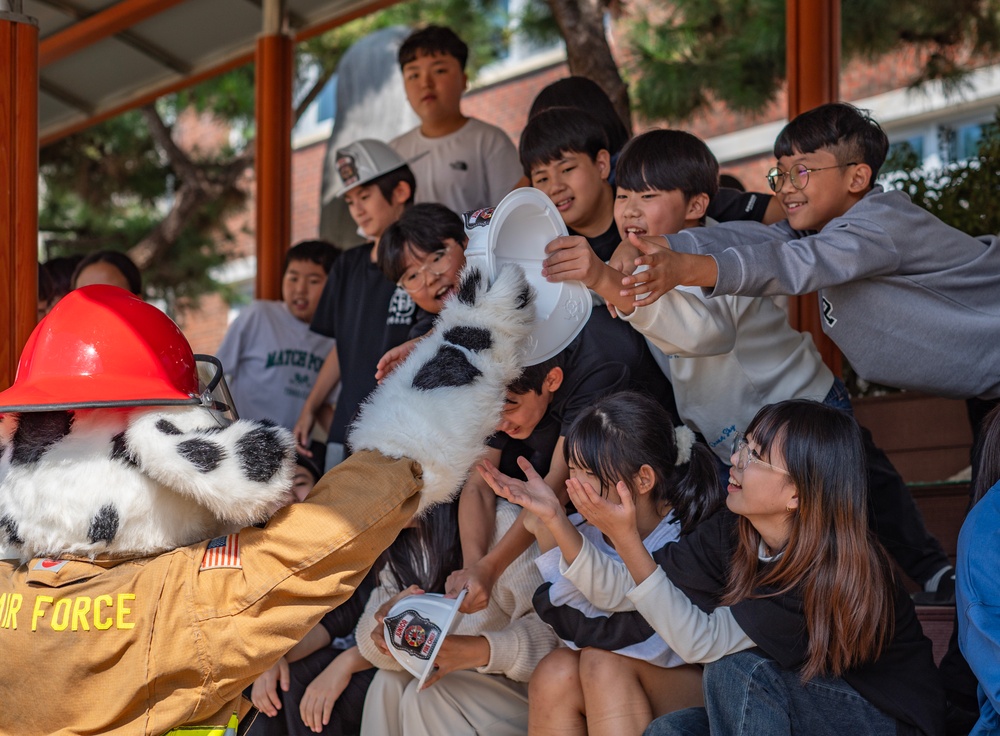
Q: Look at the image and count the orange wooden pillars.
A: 3